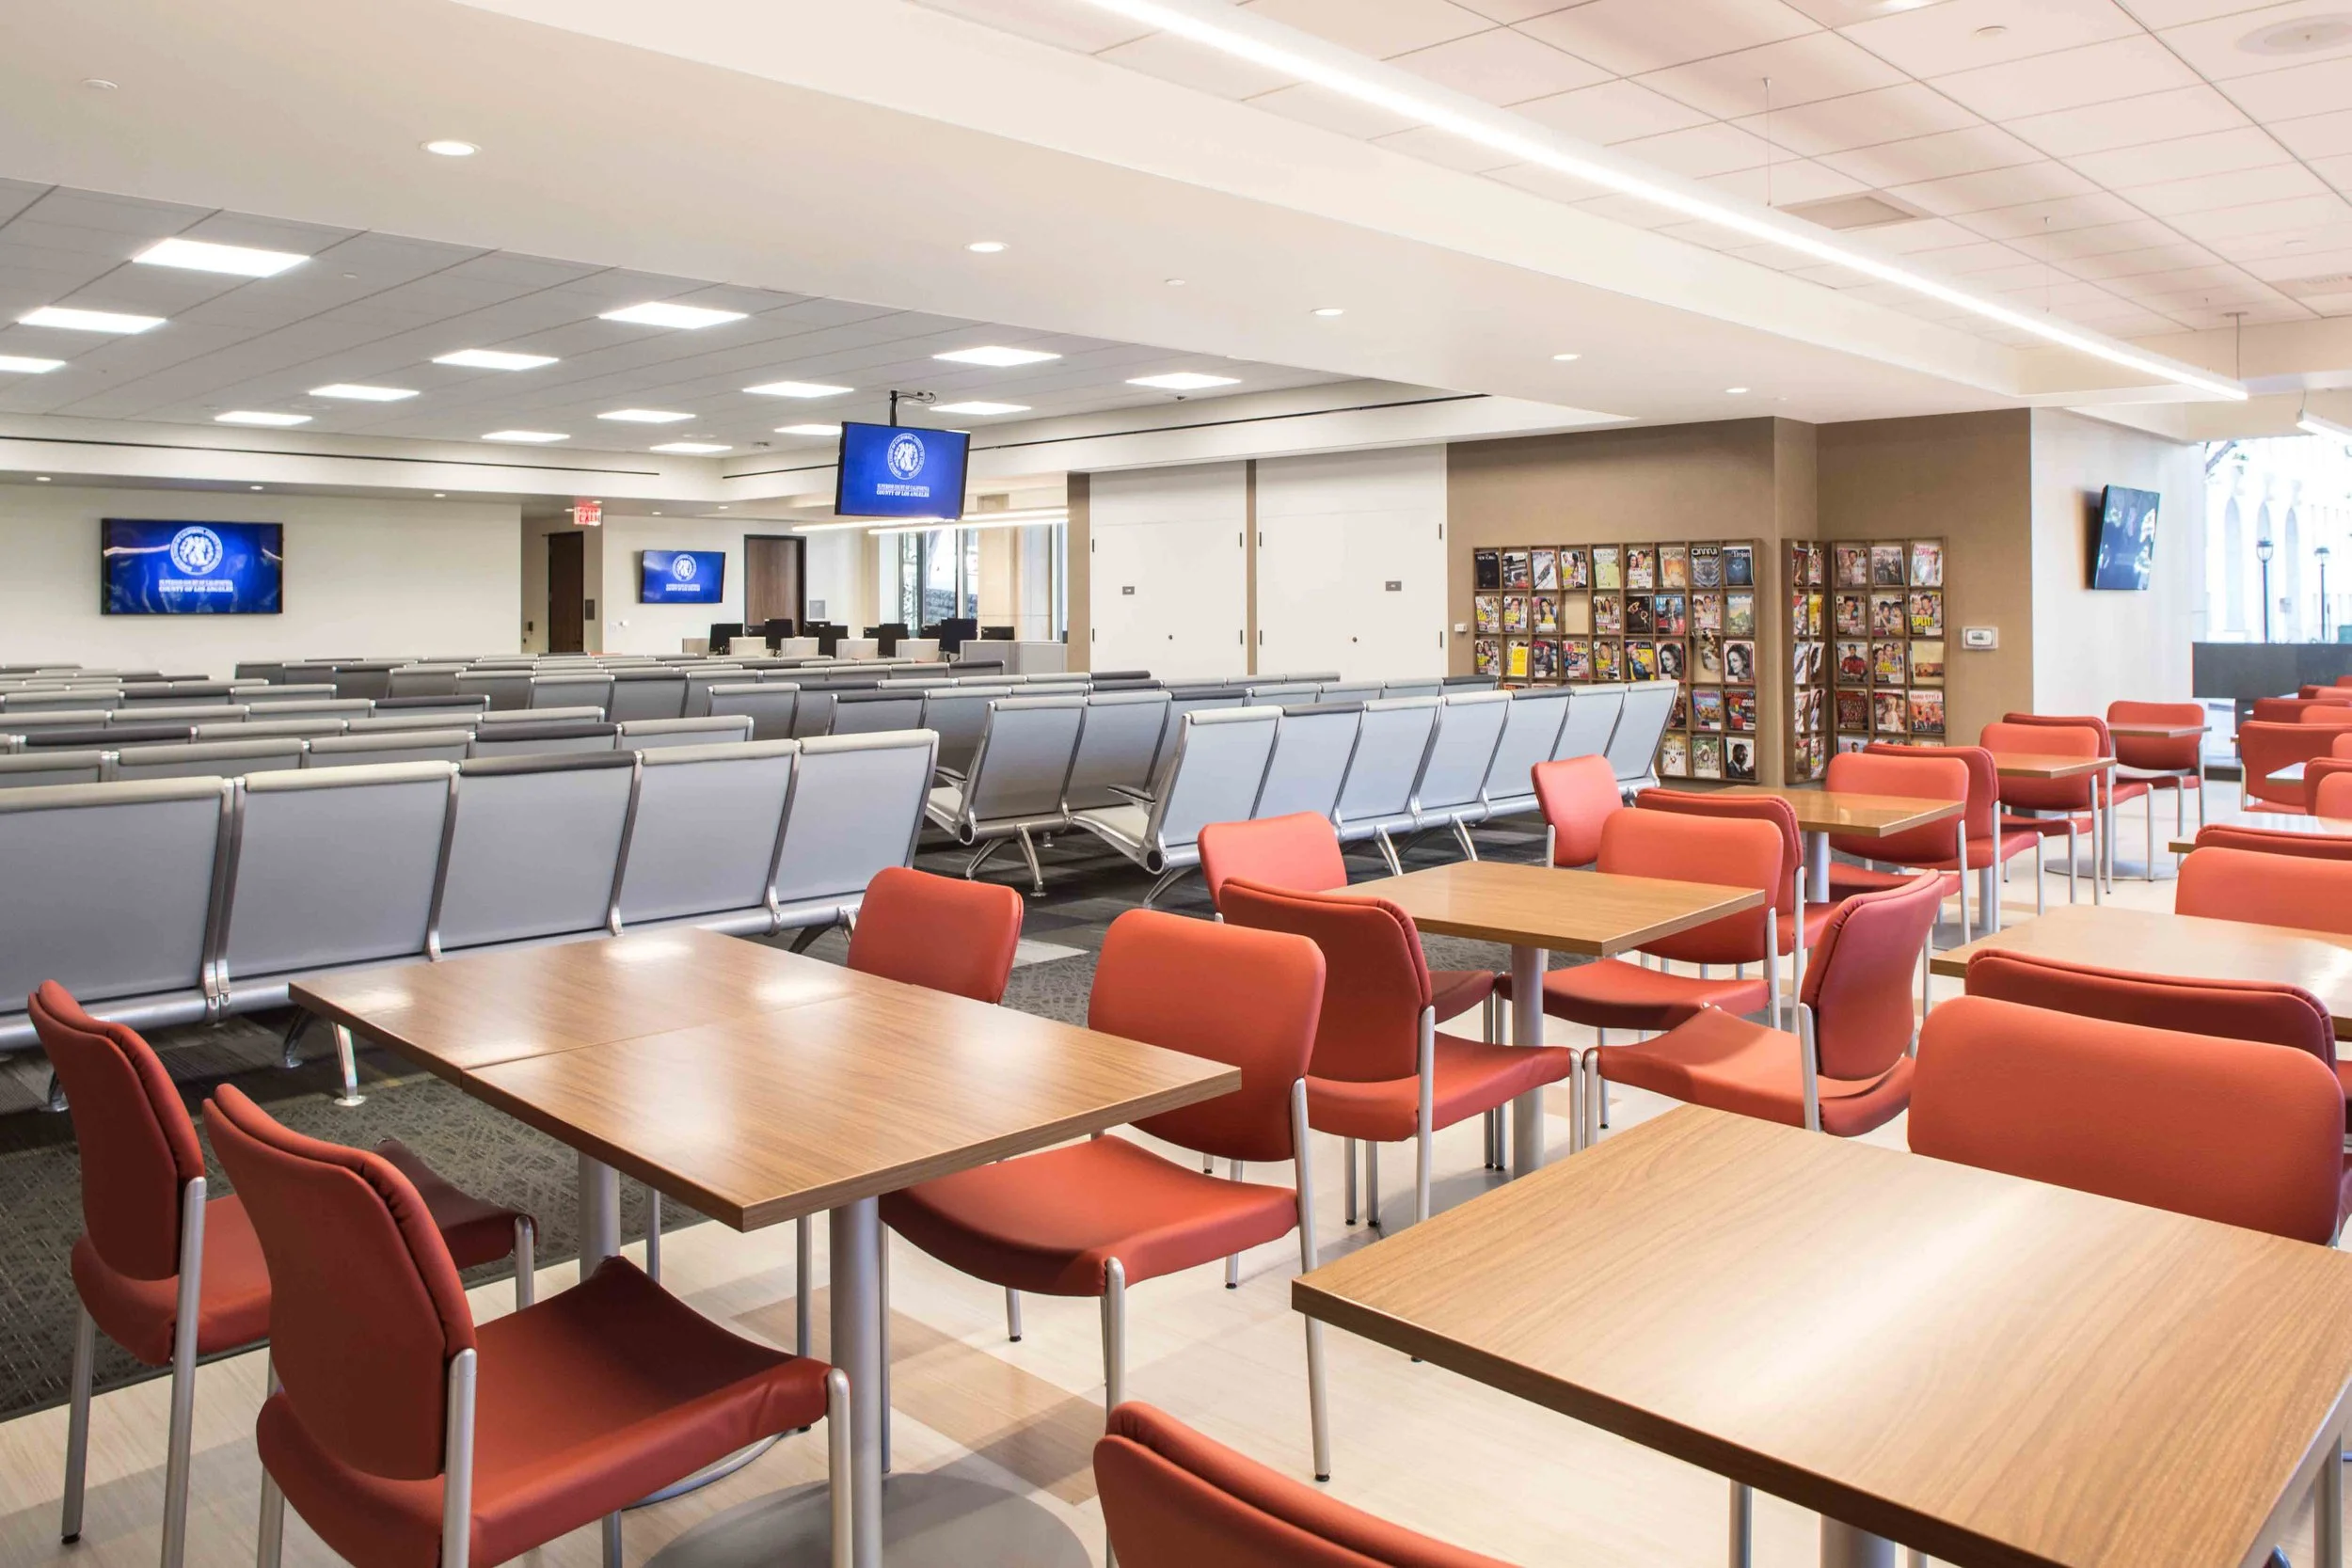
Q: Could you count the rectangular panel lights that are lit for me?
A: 15